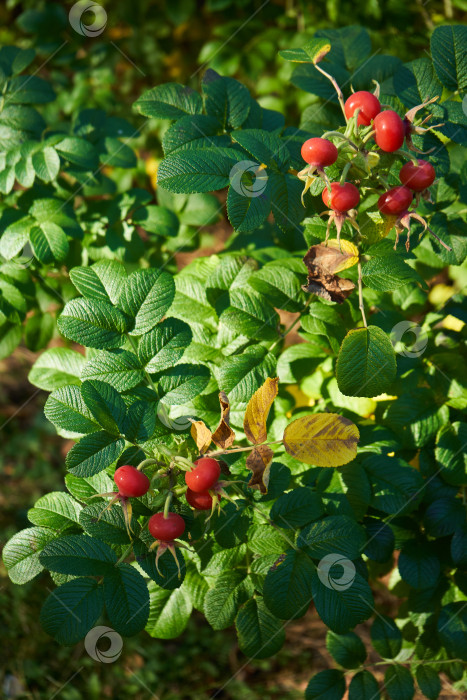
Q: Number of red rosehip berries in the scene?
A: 10